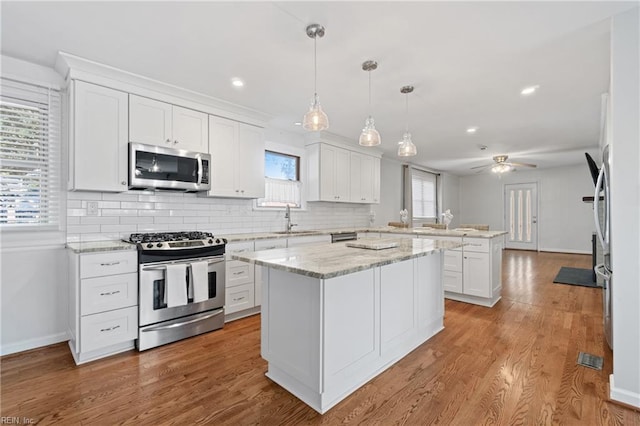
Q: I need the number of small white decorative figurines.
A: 2